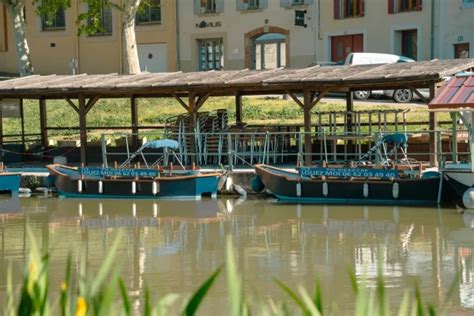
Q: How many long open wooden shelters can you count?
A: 1